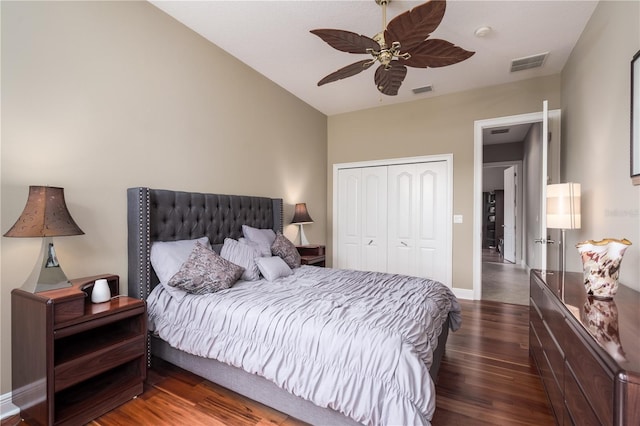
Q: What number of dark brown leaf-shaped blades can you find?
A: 5